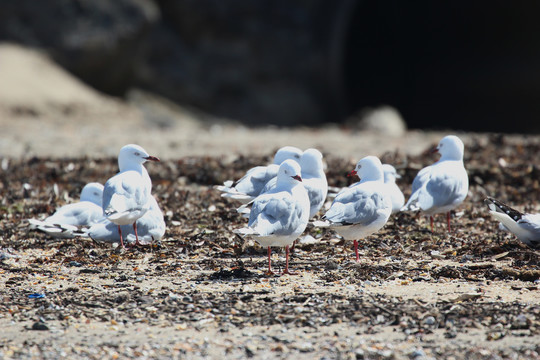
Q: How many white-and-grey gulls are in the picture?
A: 10